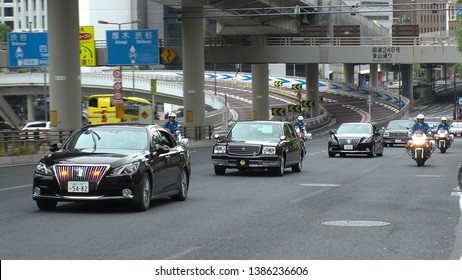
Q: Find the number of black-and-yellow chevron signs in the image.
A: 5